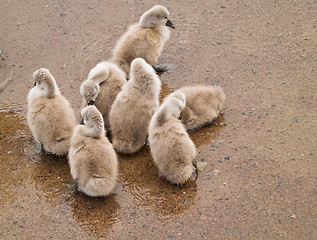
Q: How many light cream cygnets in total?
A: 7